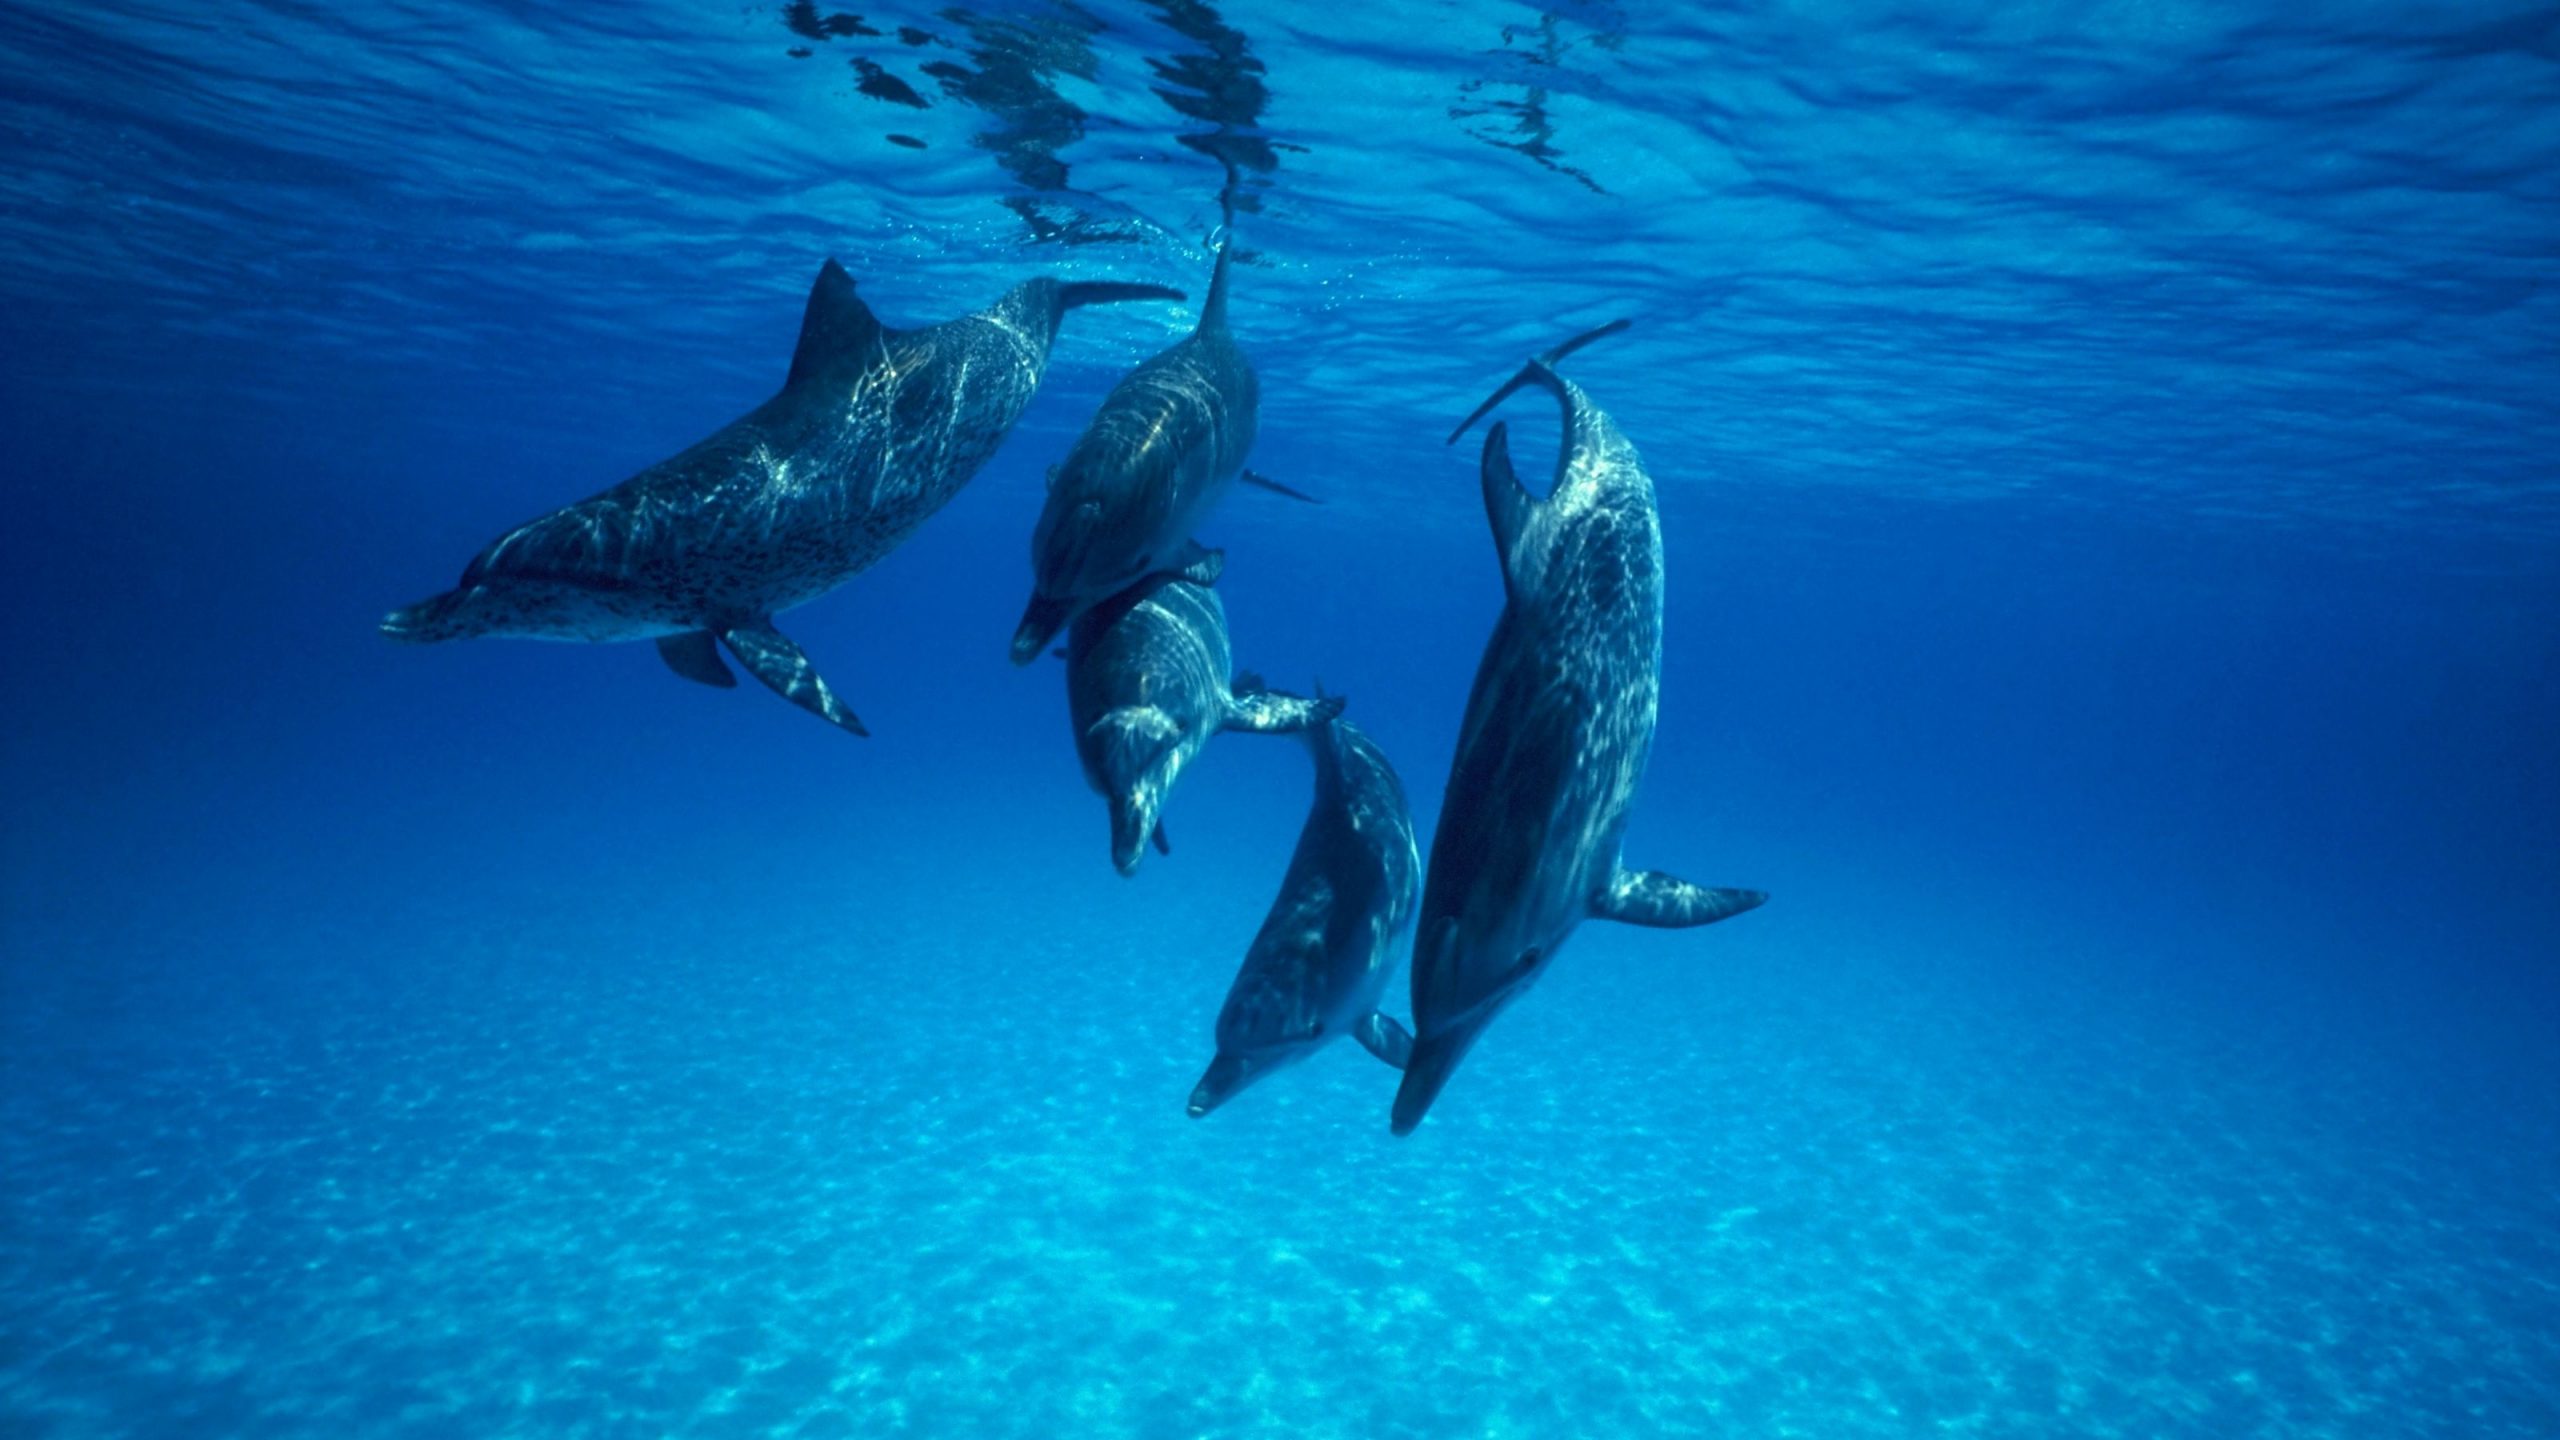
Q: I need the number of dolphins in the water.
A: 5